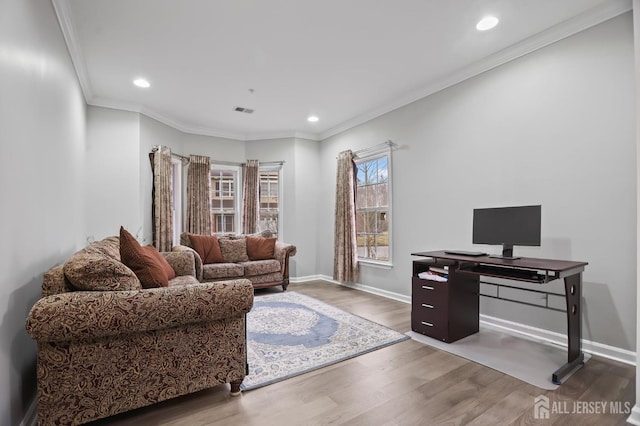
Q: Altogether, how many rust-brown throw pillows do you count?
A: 4